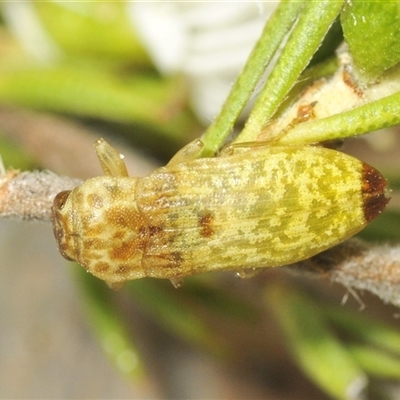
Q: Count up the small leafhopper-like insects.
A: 1